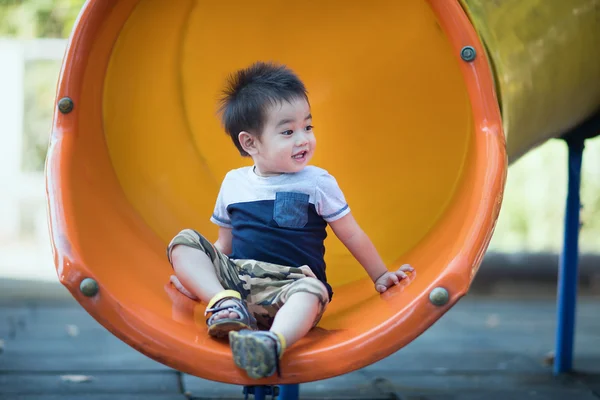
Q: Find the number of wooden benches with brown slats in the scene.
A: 0